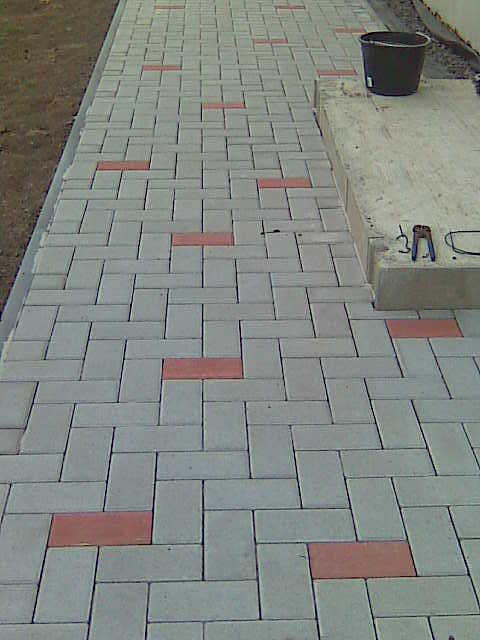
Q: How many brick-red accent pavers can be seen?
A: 14